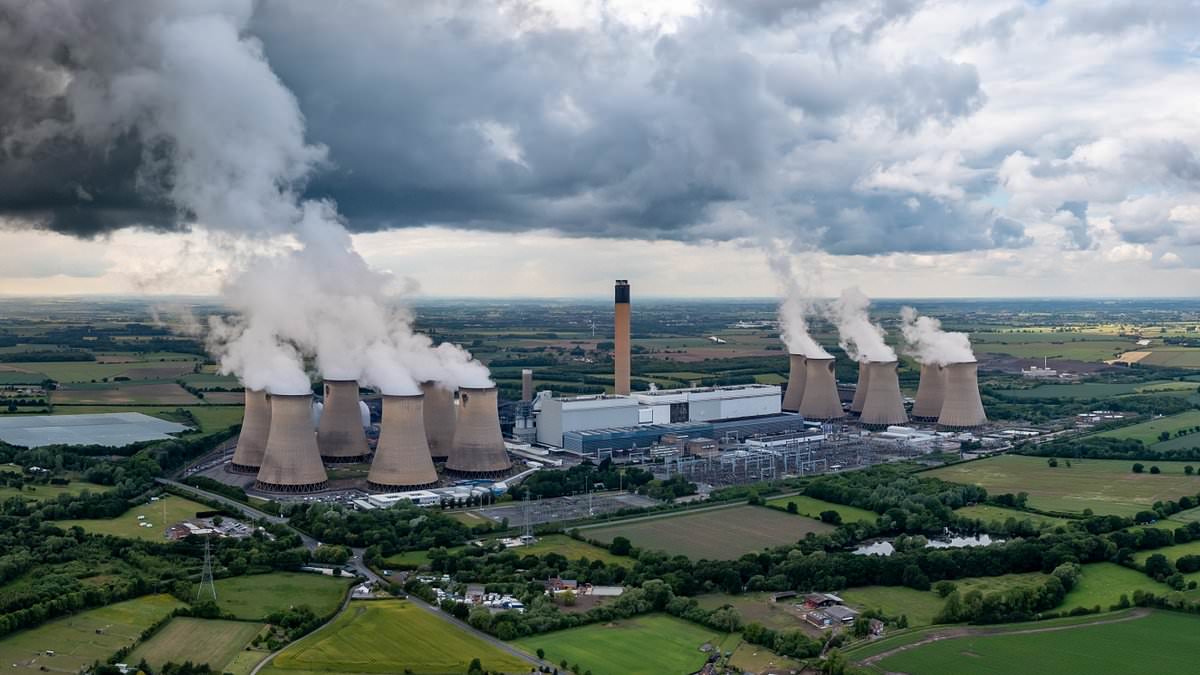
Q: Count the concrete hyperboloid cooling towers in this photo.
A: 12